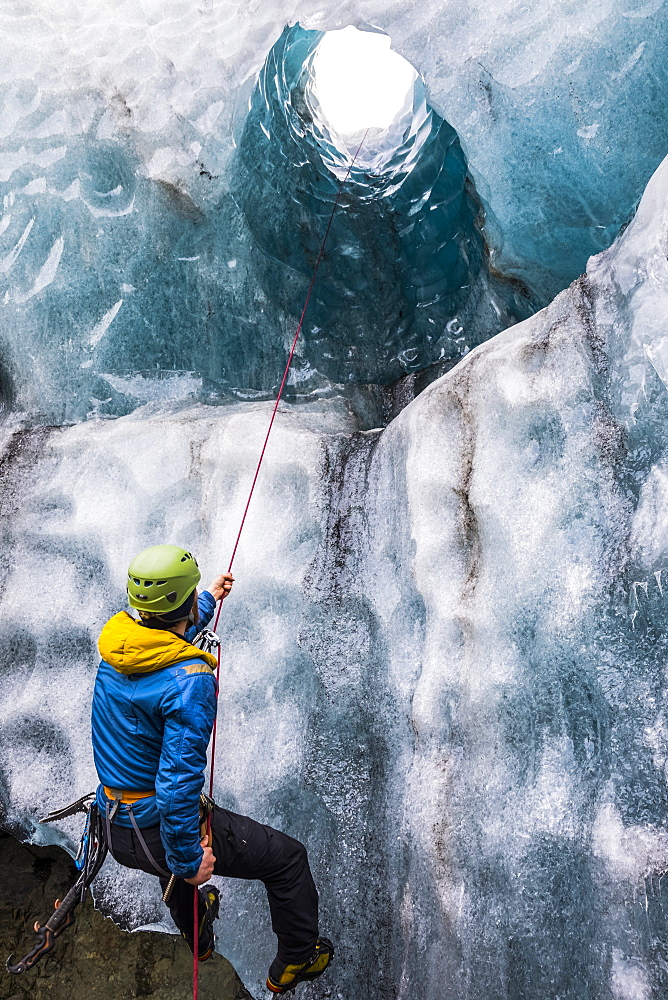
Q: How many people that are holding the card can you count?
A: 0